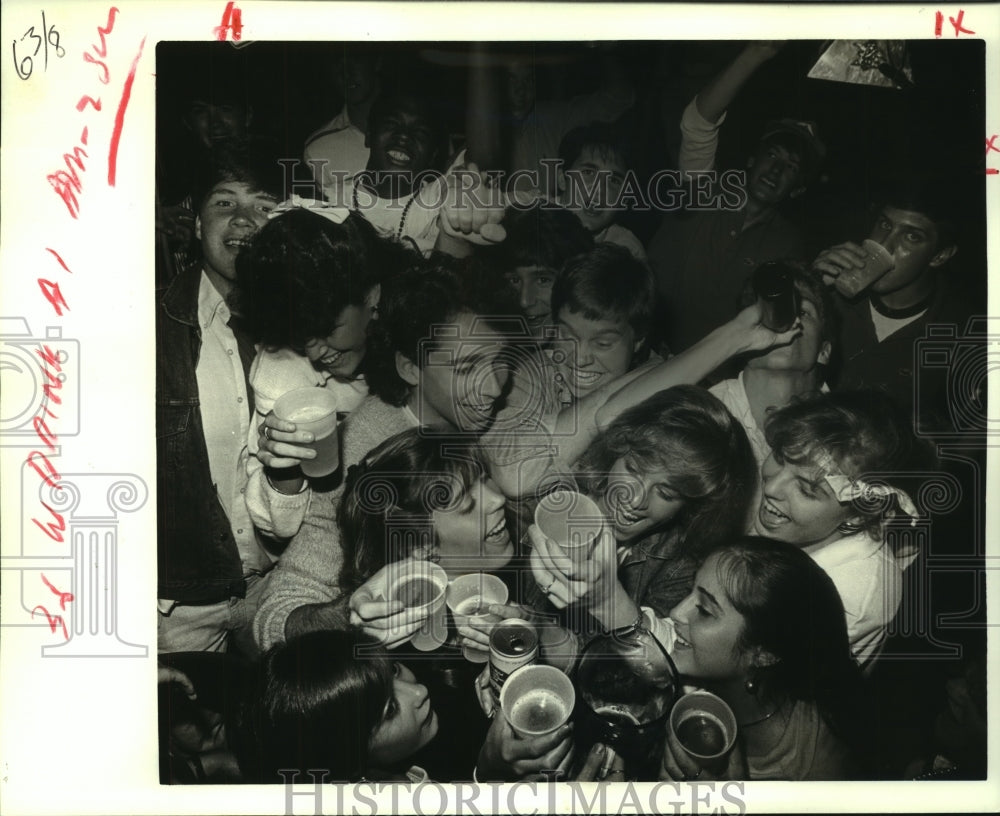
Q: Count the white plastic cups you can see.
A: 7